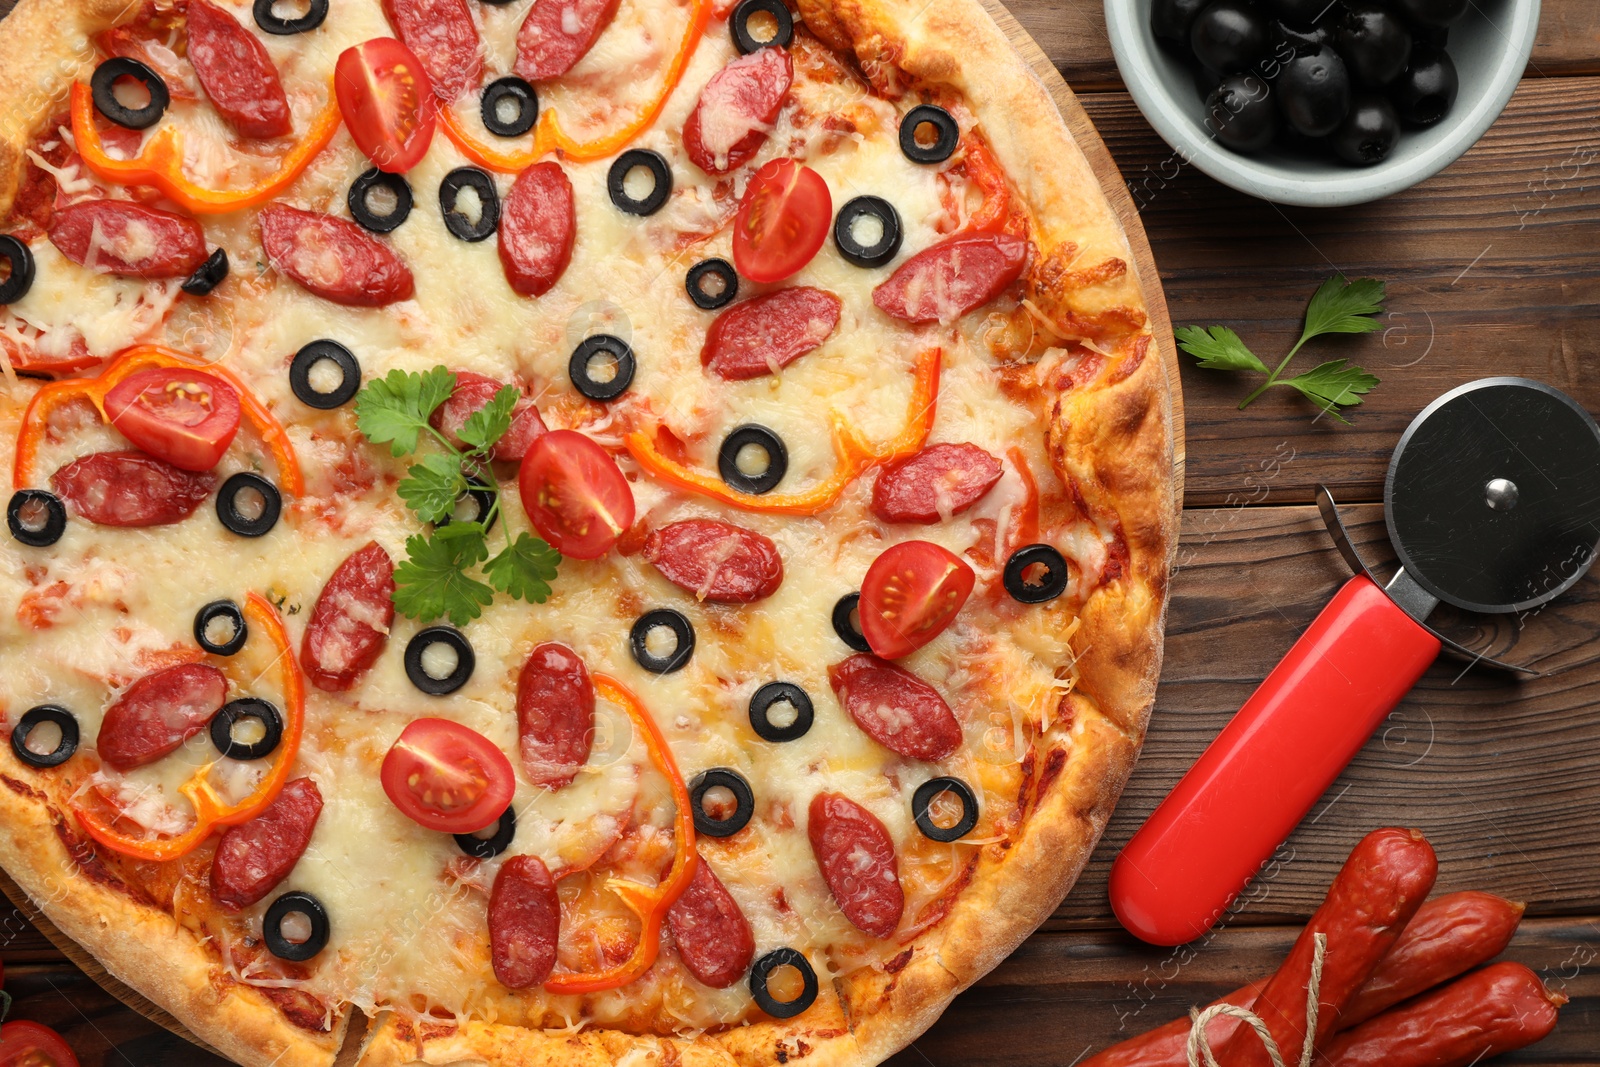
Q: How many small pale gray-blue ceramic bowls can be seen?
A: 1